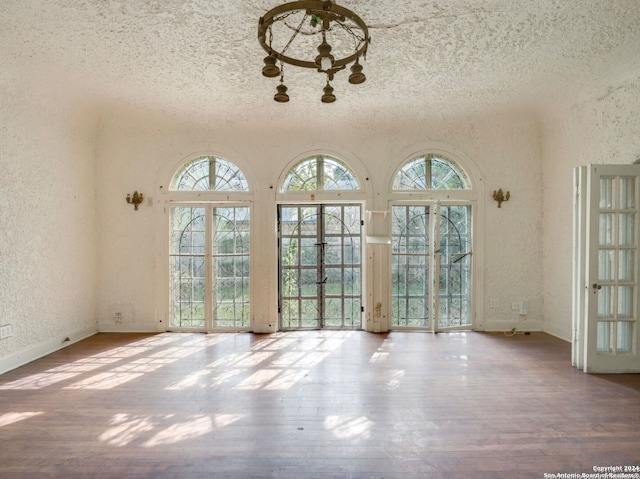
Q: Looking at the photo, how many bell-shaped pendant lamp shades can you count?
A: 5